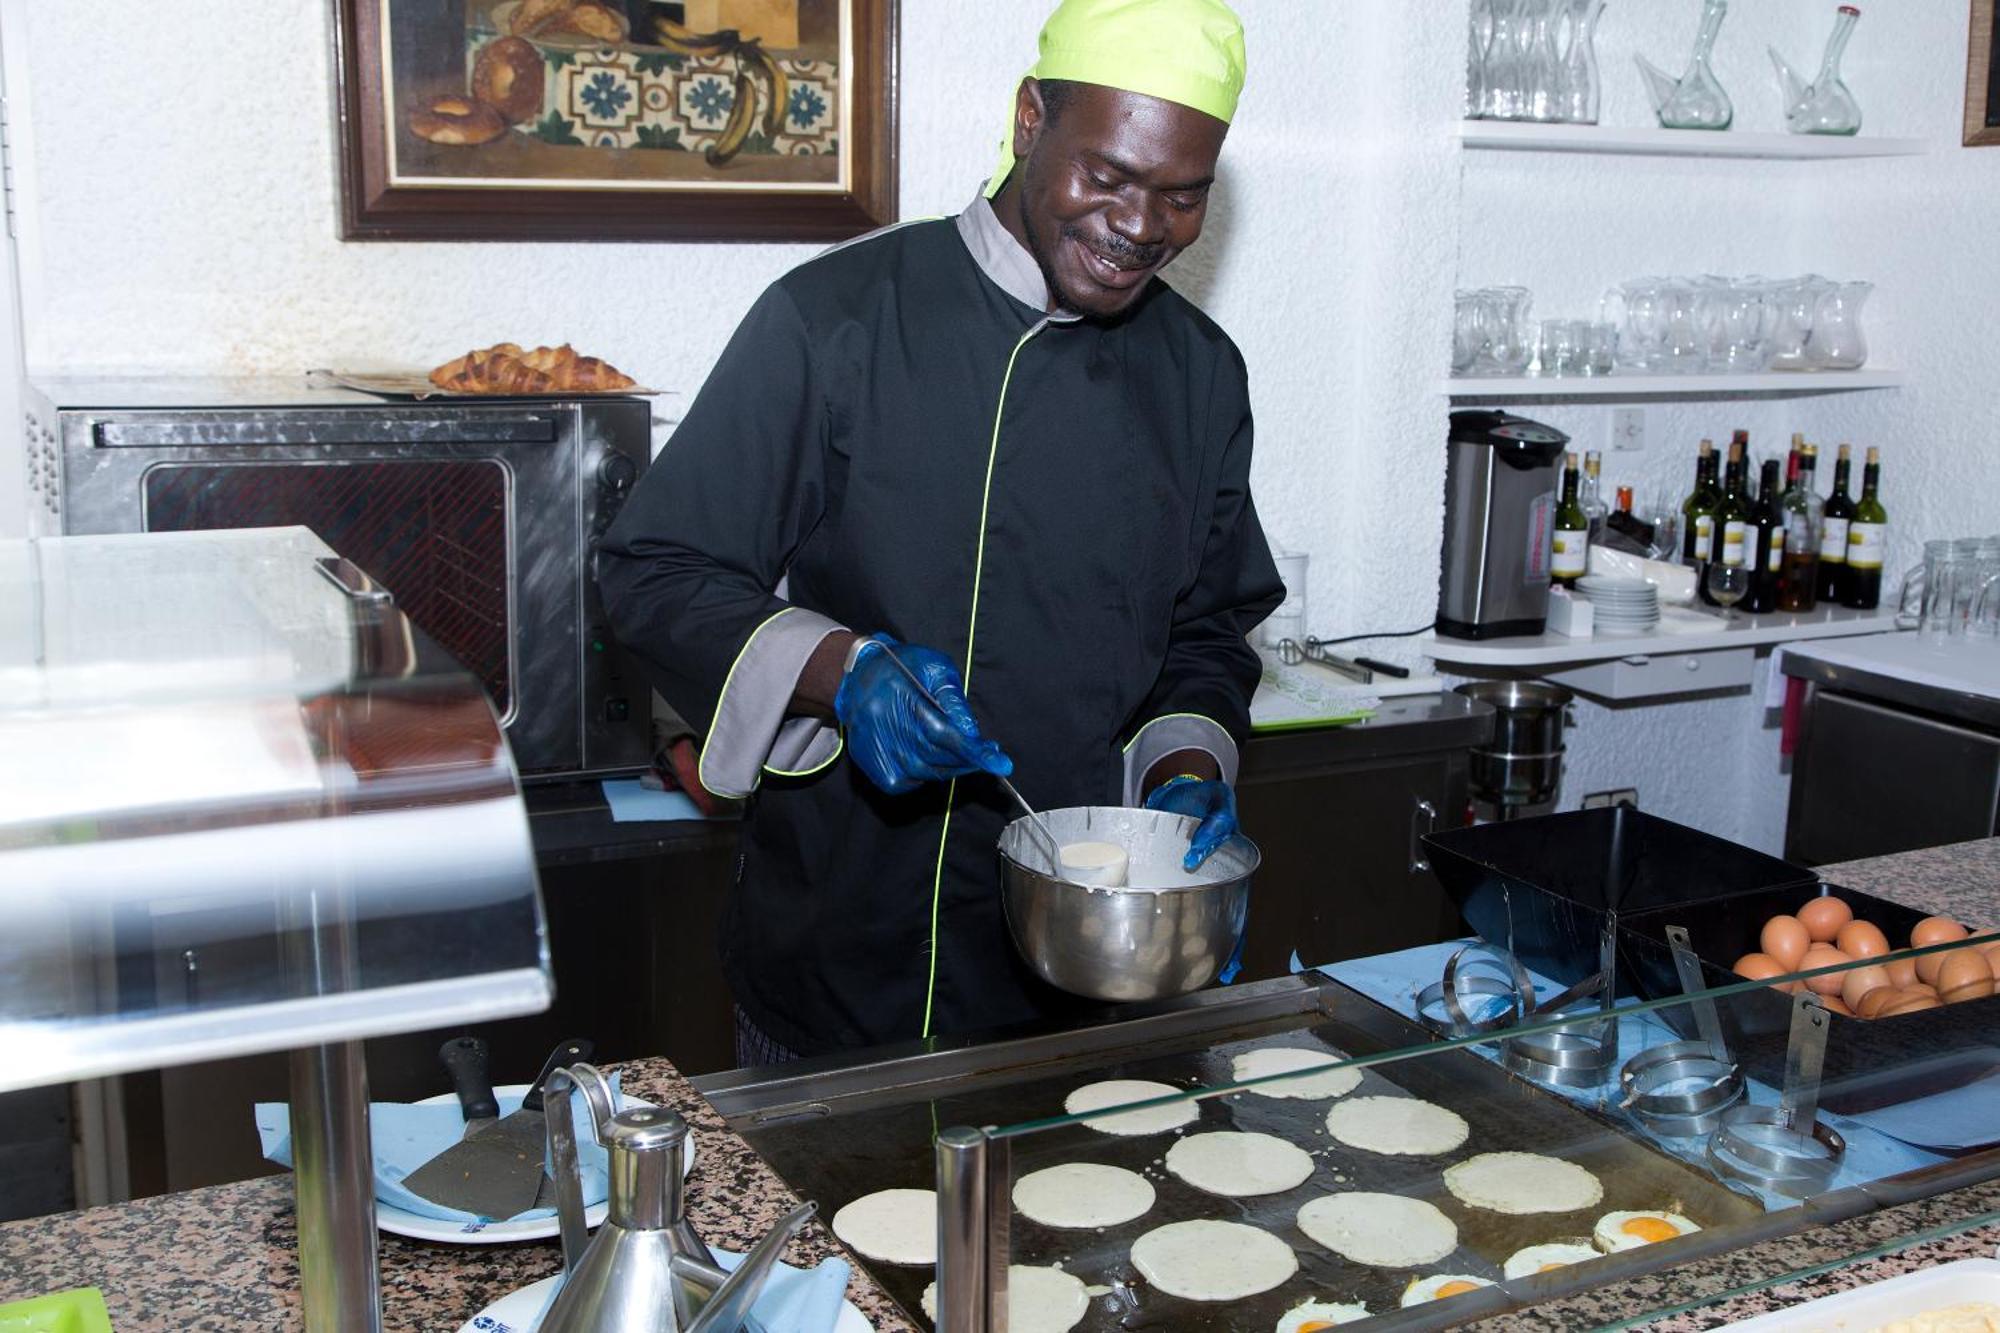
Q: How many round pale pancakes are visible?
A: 10